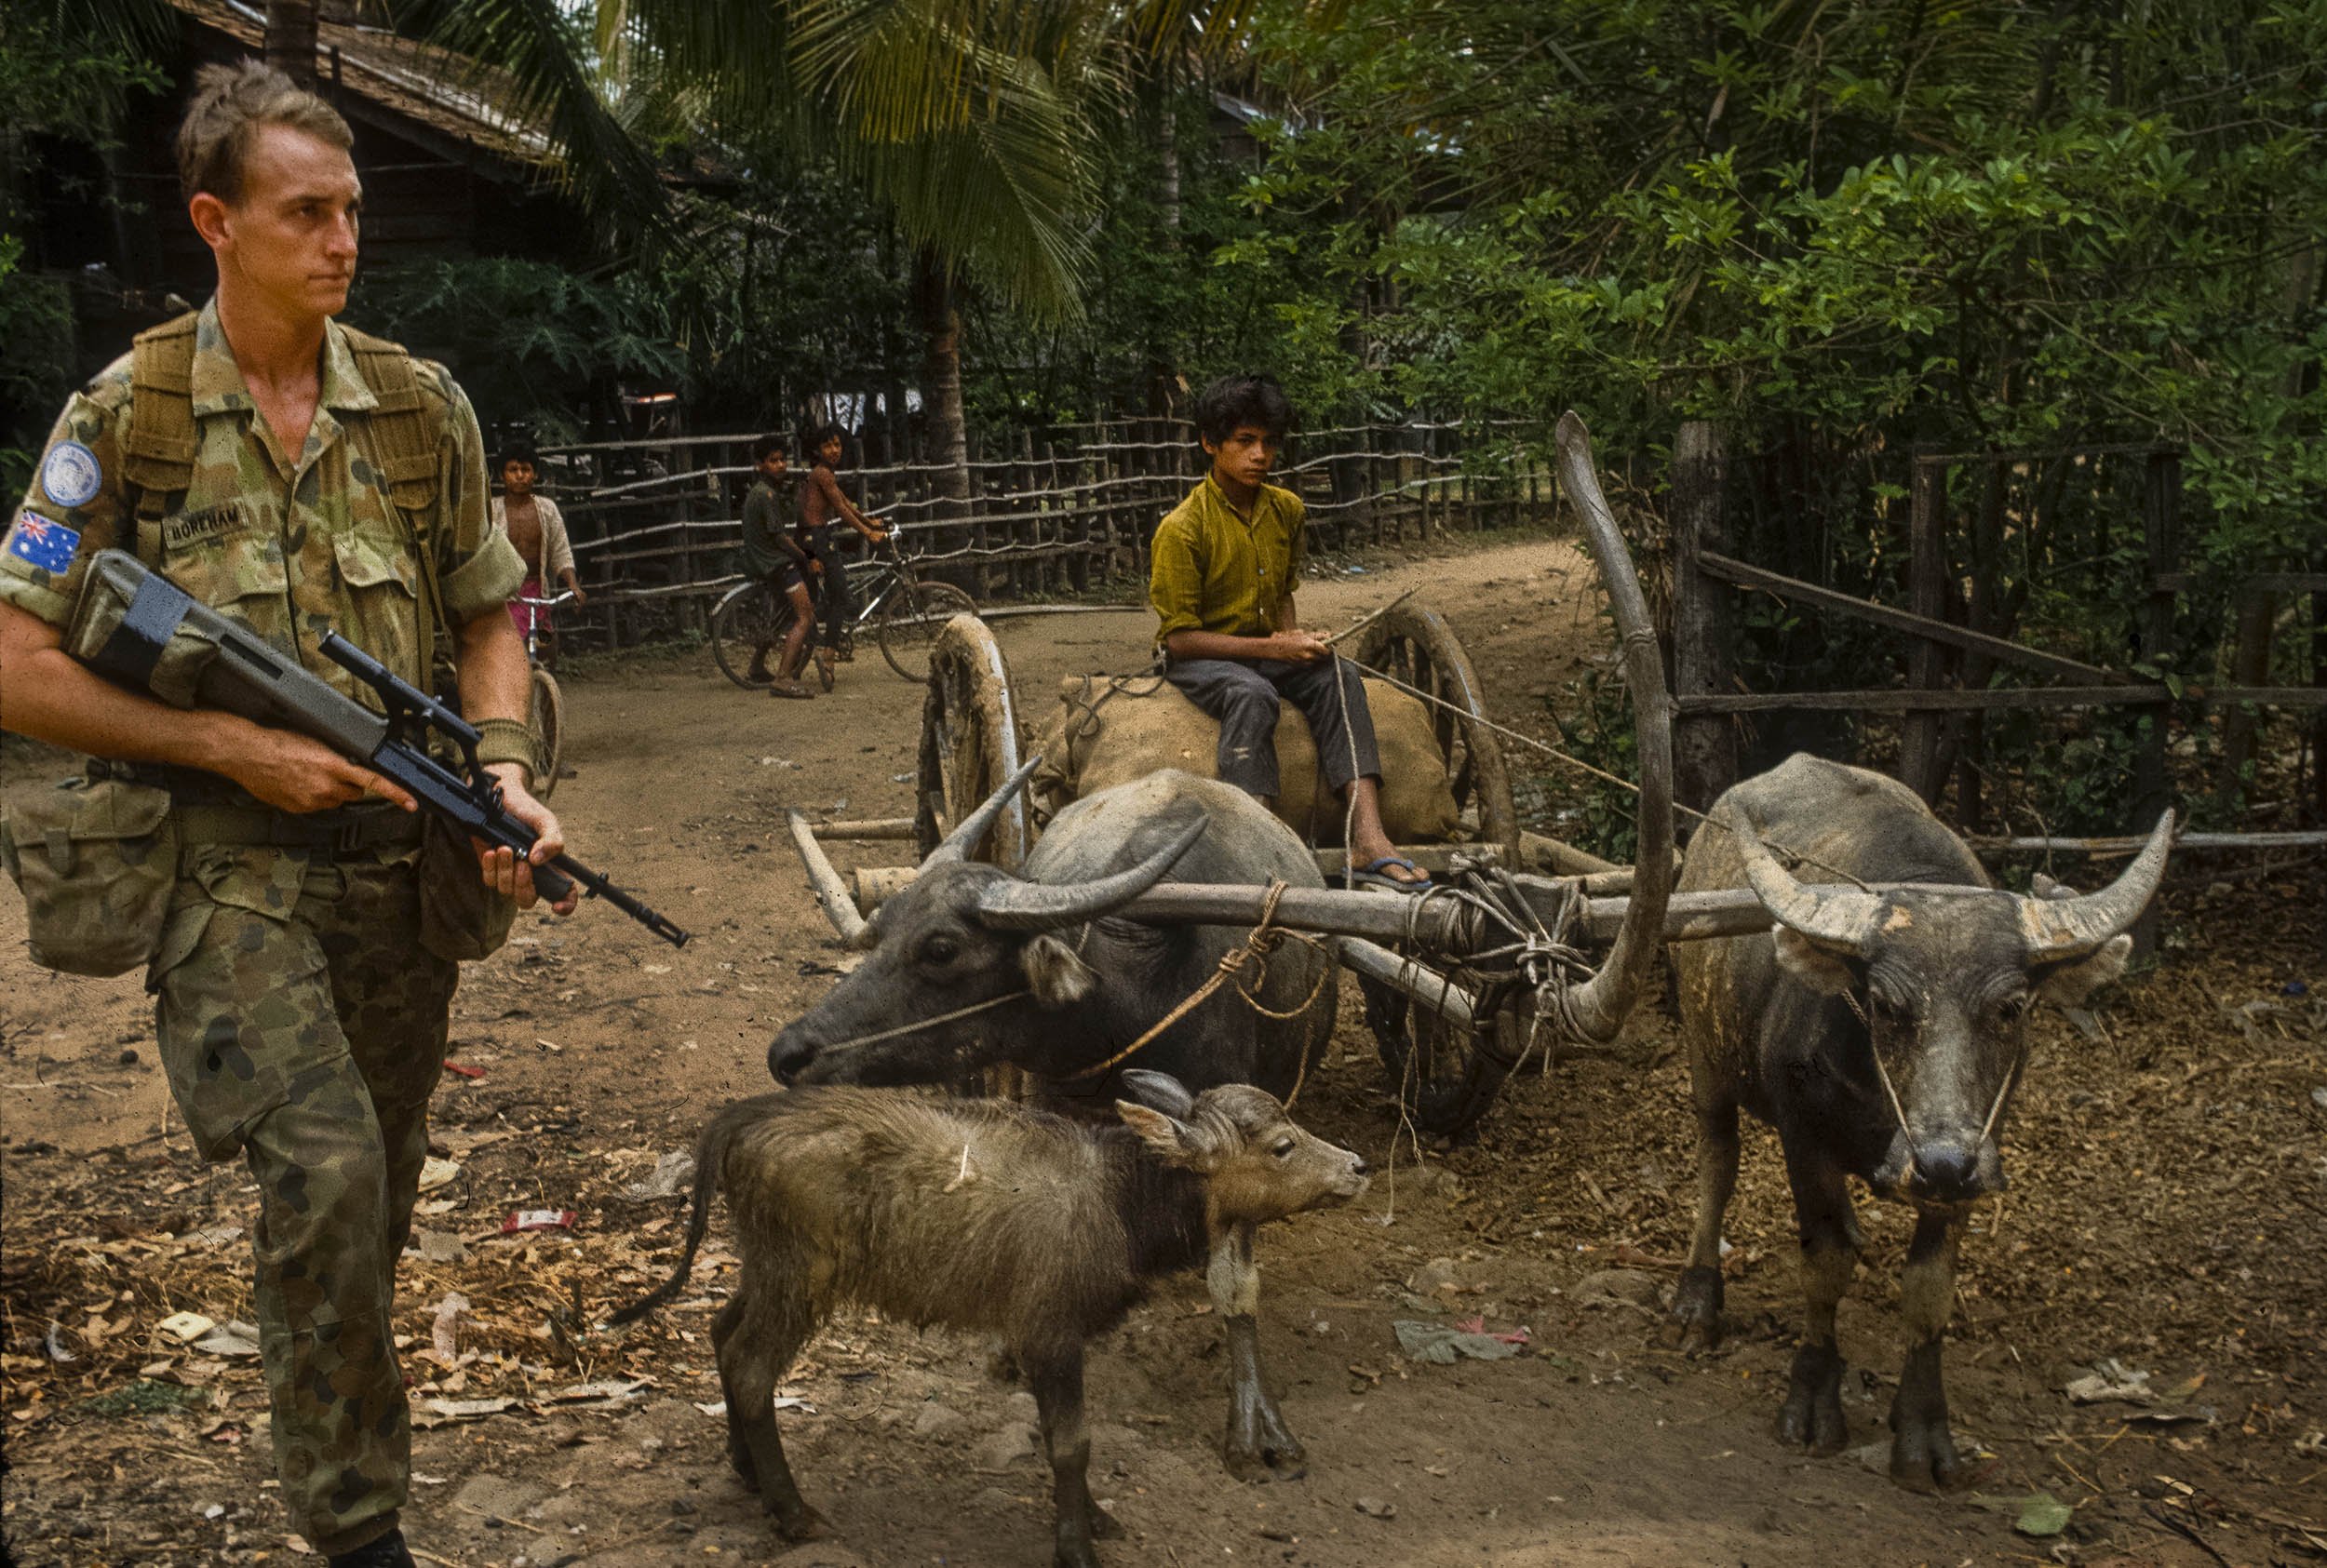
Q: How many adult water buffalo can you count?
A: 2